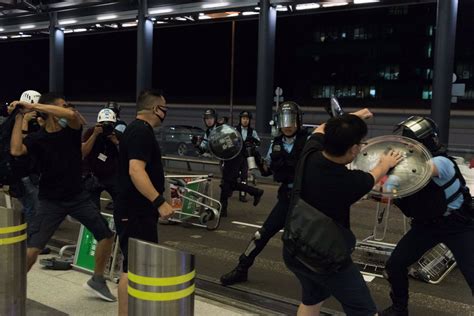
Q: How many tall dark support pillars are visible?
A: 4